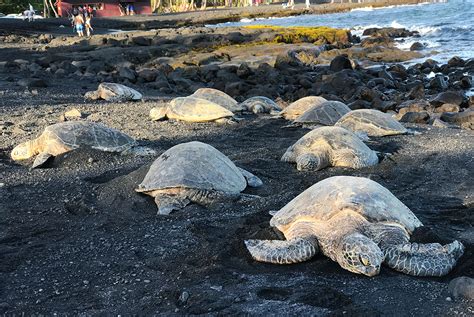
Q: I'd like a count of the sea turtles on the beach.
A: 11